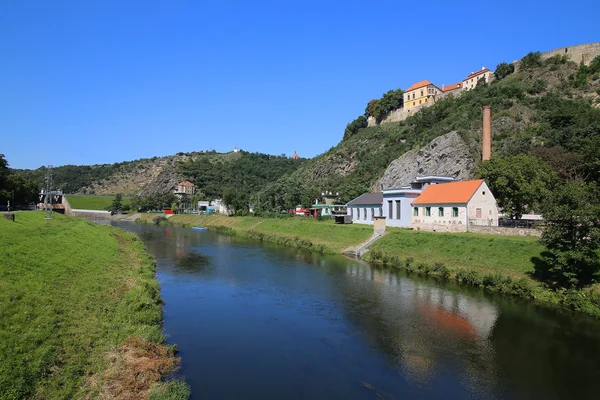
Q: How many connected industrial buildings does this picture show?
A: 3